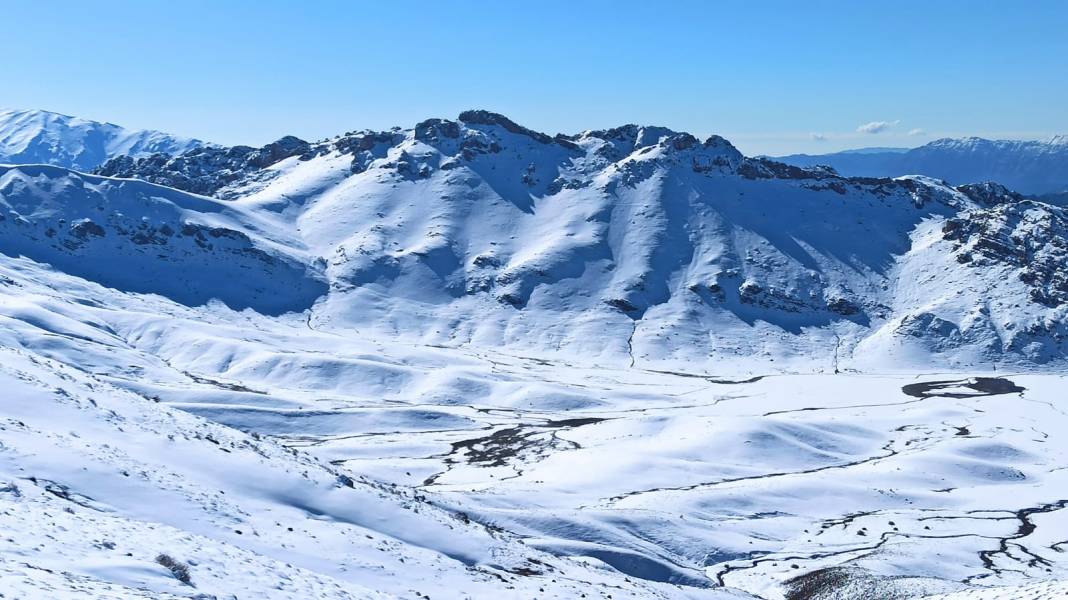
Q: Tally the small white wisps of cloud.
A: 3